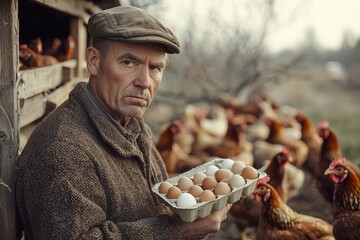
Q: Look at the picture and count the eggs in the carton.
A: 15